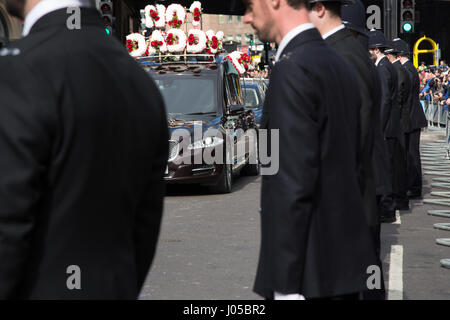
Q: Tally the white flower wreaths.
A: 9